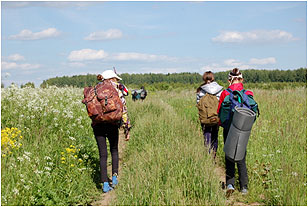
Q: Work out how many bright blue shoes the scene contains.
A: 2